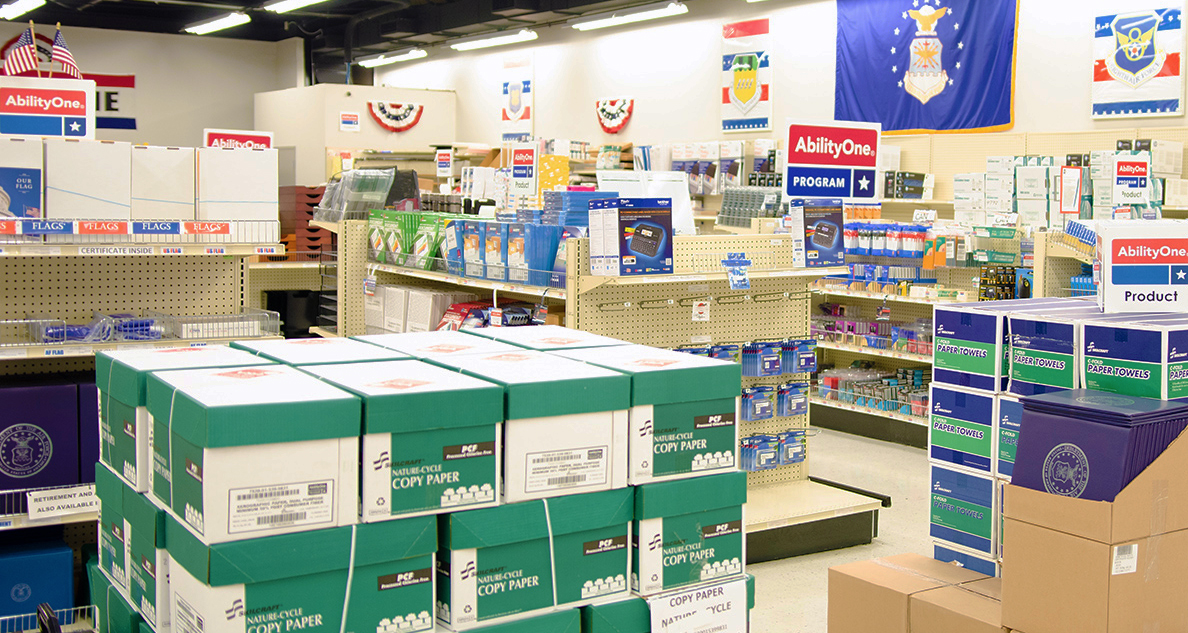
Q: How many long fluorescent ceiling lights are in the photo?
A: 6